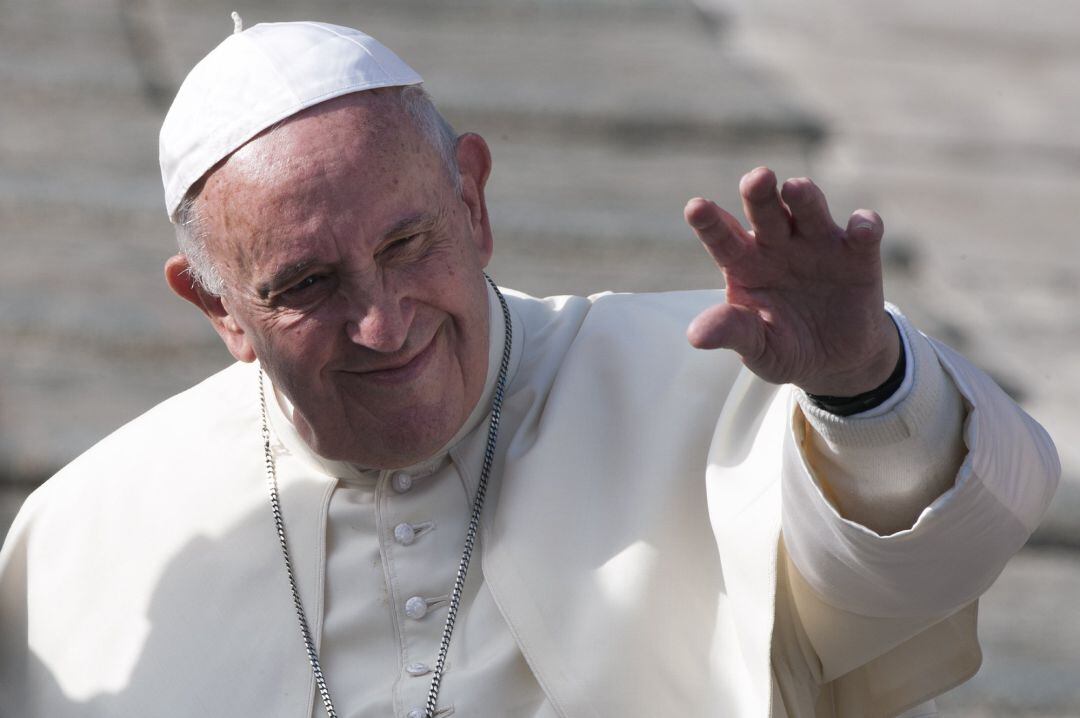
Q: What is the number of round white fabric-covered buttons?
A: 5